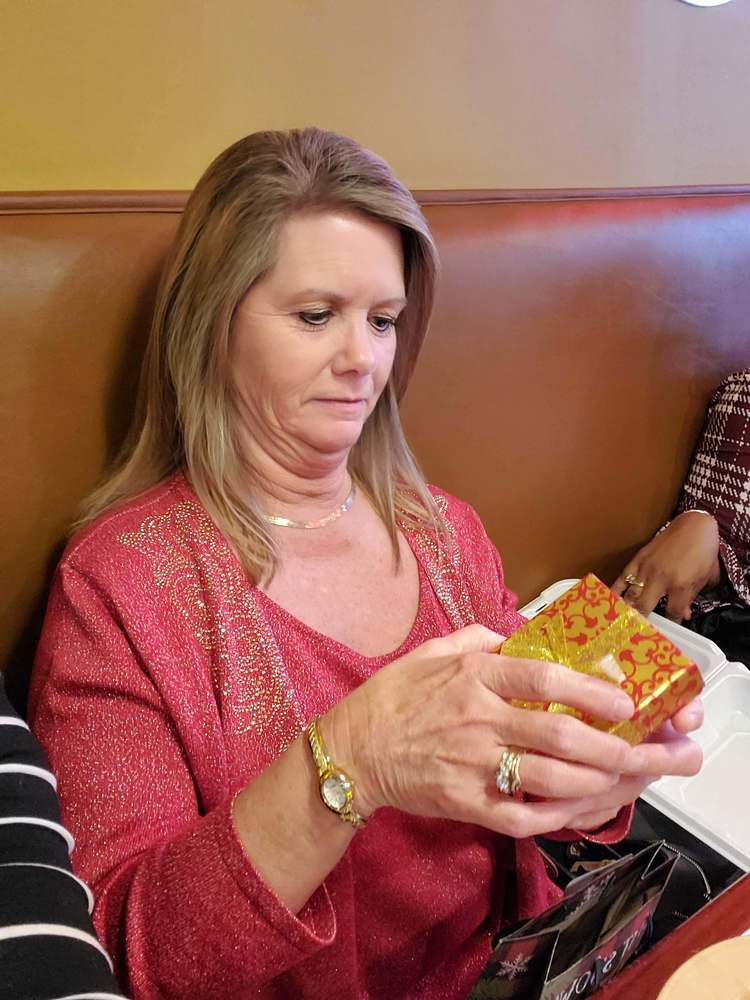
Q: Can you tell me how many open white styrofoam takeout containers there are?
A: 1